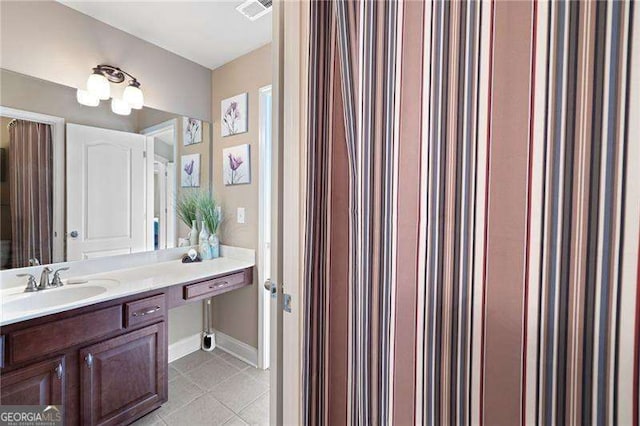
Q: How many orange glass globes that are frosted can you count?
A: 0